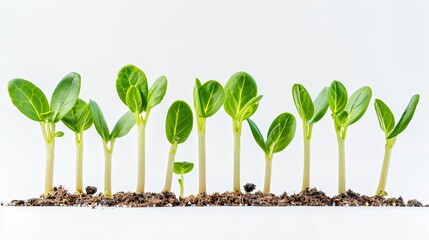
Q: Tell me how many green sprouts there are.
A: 12